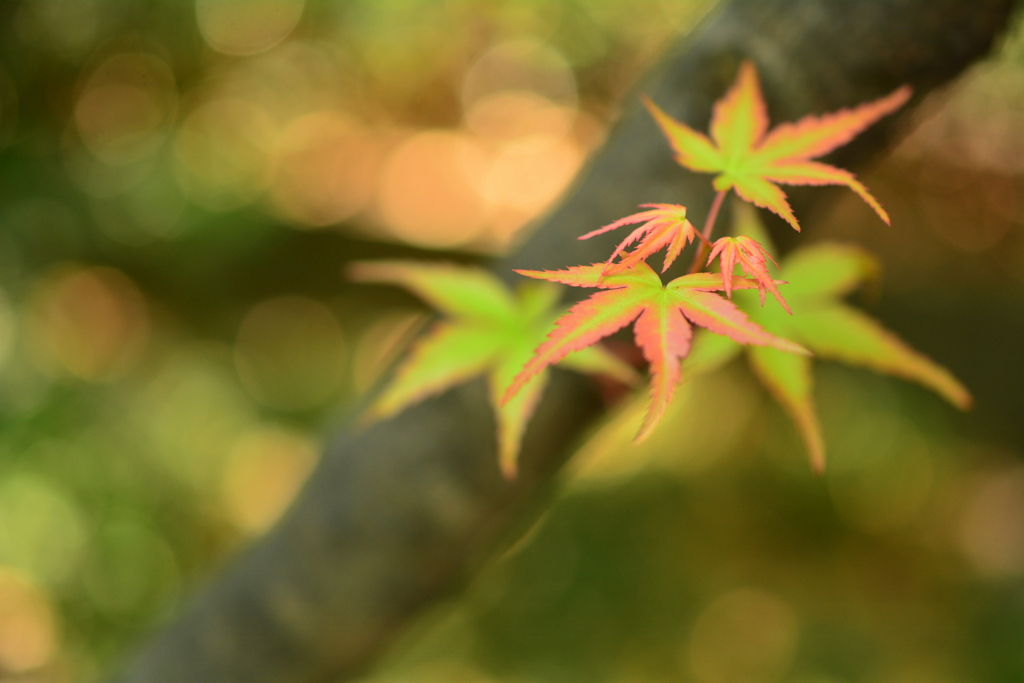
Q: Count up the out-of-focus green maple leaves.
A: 2